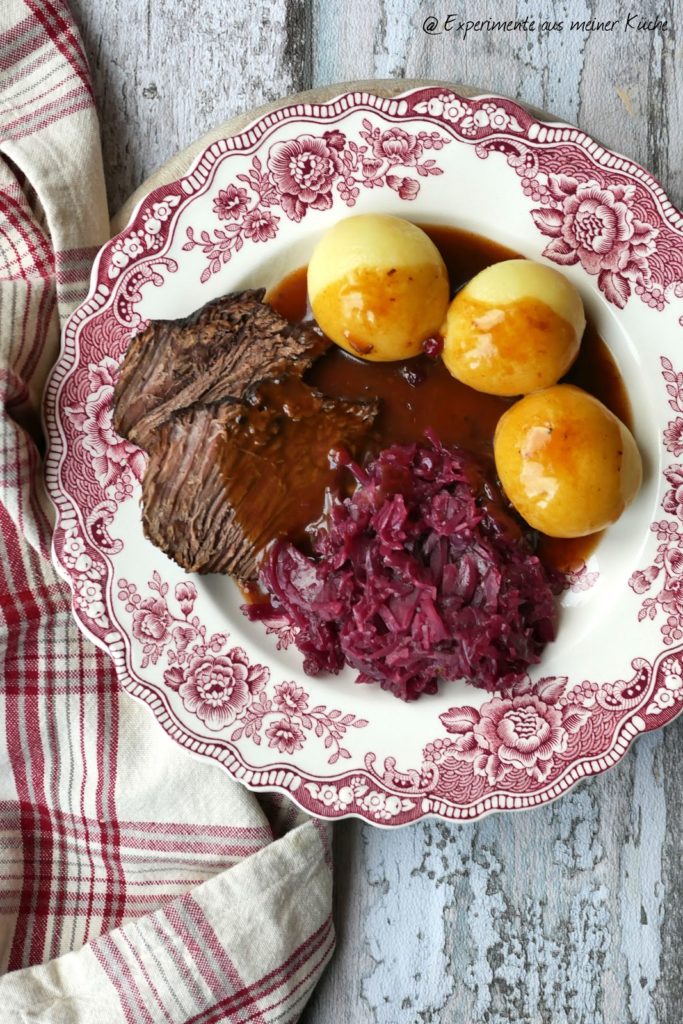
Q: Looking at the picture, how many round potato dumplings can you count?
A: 3